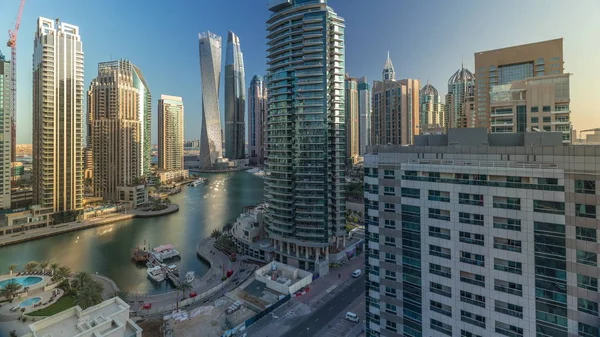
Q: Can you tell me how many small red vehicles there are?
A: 3